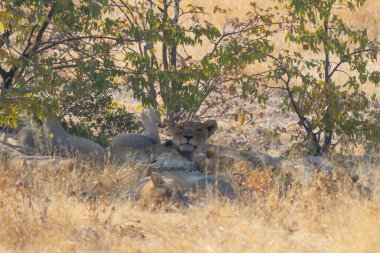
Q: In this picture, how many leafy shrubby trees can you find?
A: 3